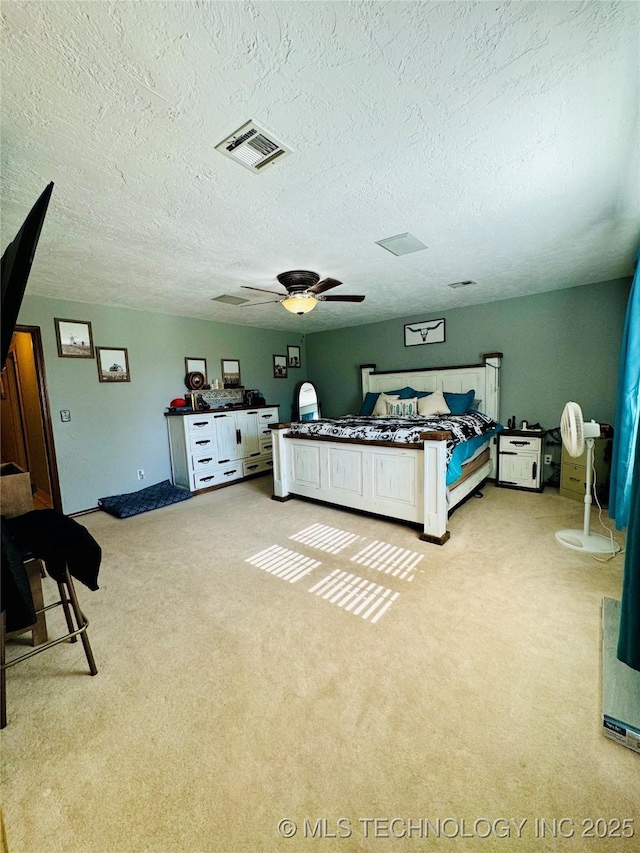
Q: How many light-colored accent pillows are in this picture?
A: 3